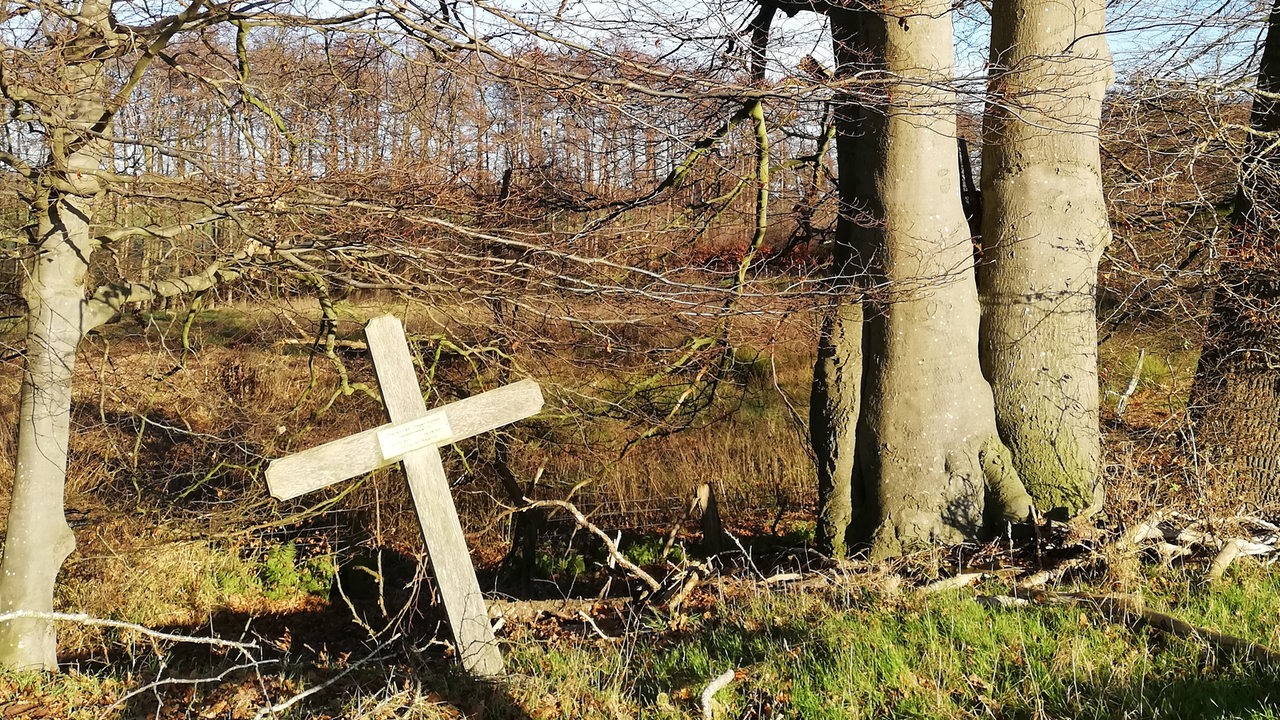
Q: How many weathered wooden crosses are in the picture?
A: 1